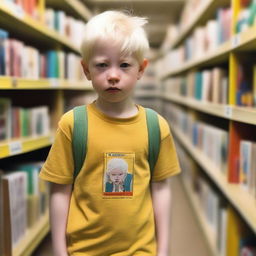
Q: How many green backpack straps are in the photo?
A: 2